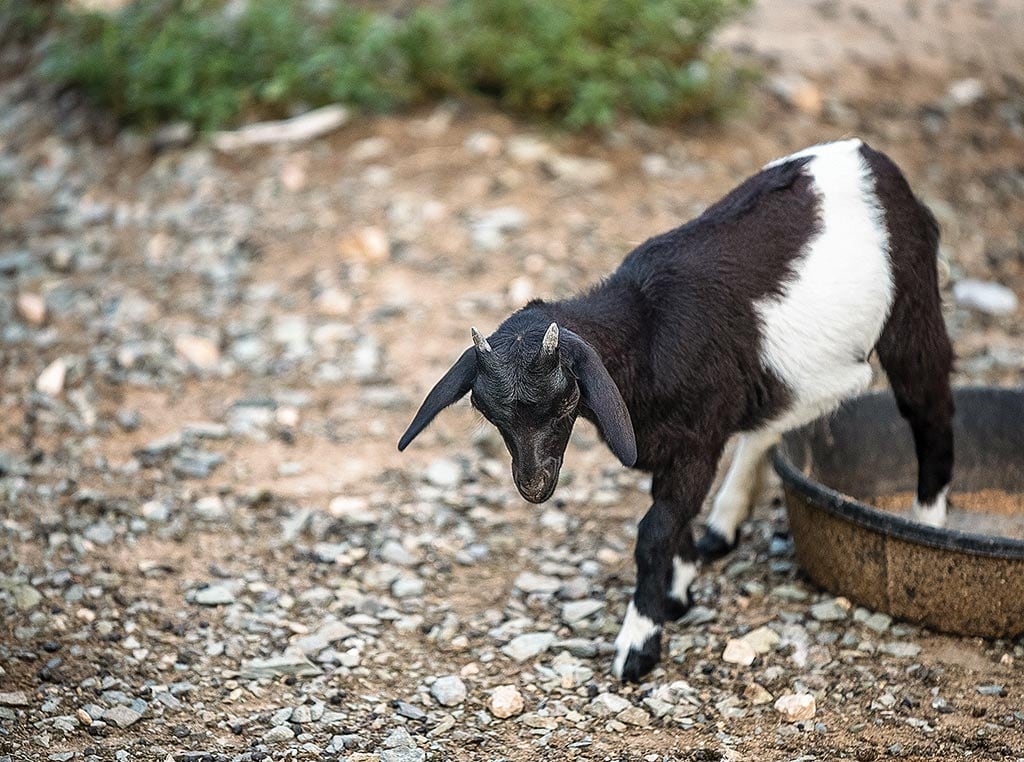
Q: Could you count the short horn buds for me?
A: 2